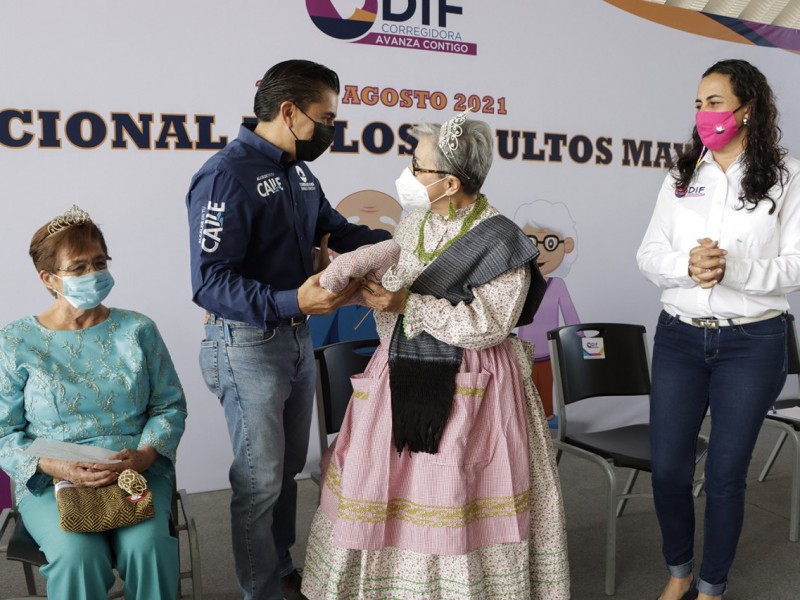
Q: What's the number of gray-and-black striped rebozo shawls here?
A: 1